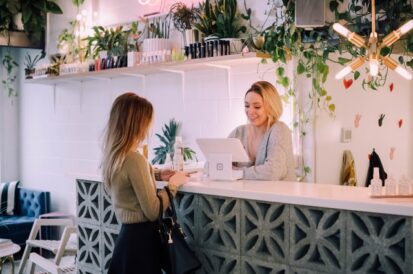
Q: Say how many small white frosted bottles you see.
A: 3